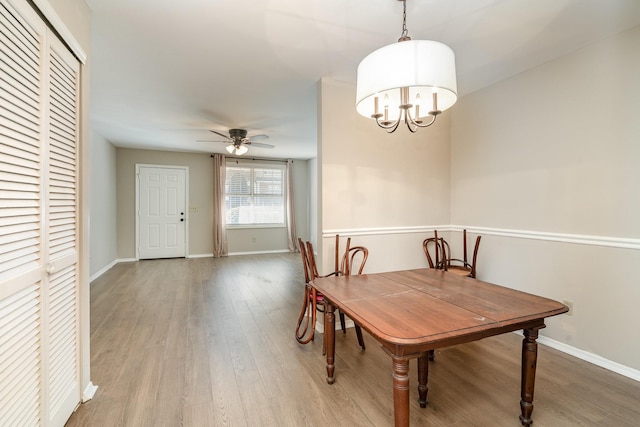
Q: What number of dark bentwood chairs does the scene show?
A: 4